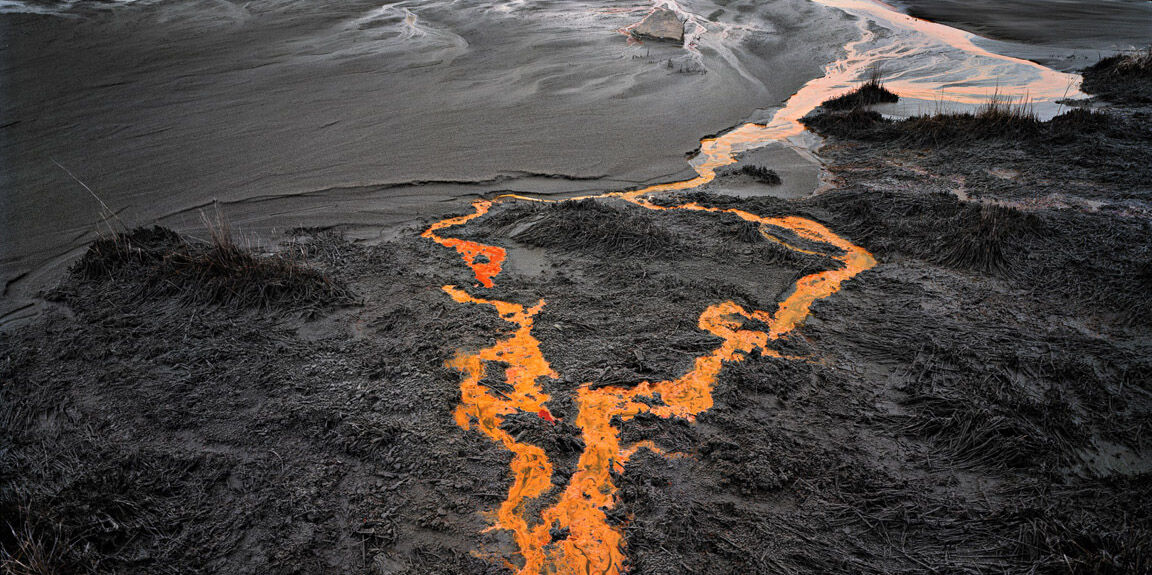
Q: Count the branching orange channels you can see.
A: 2